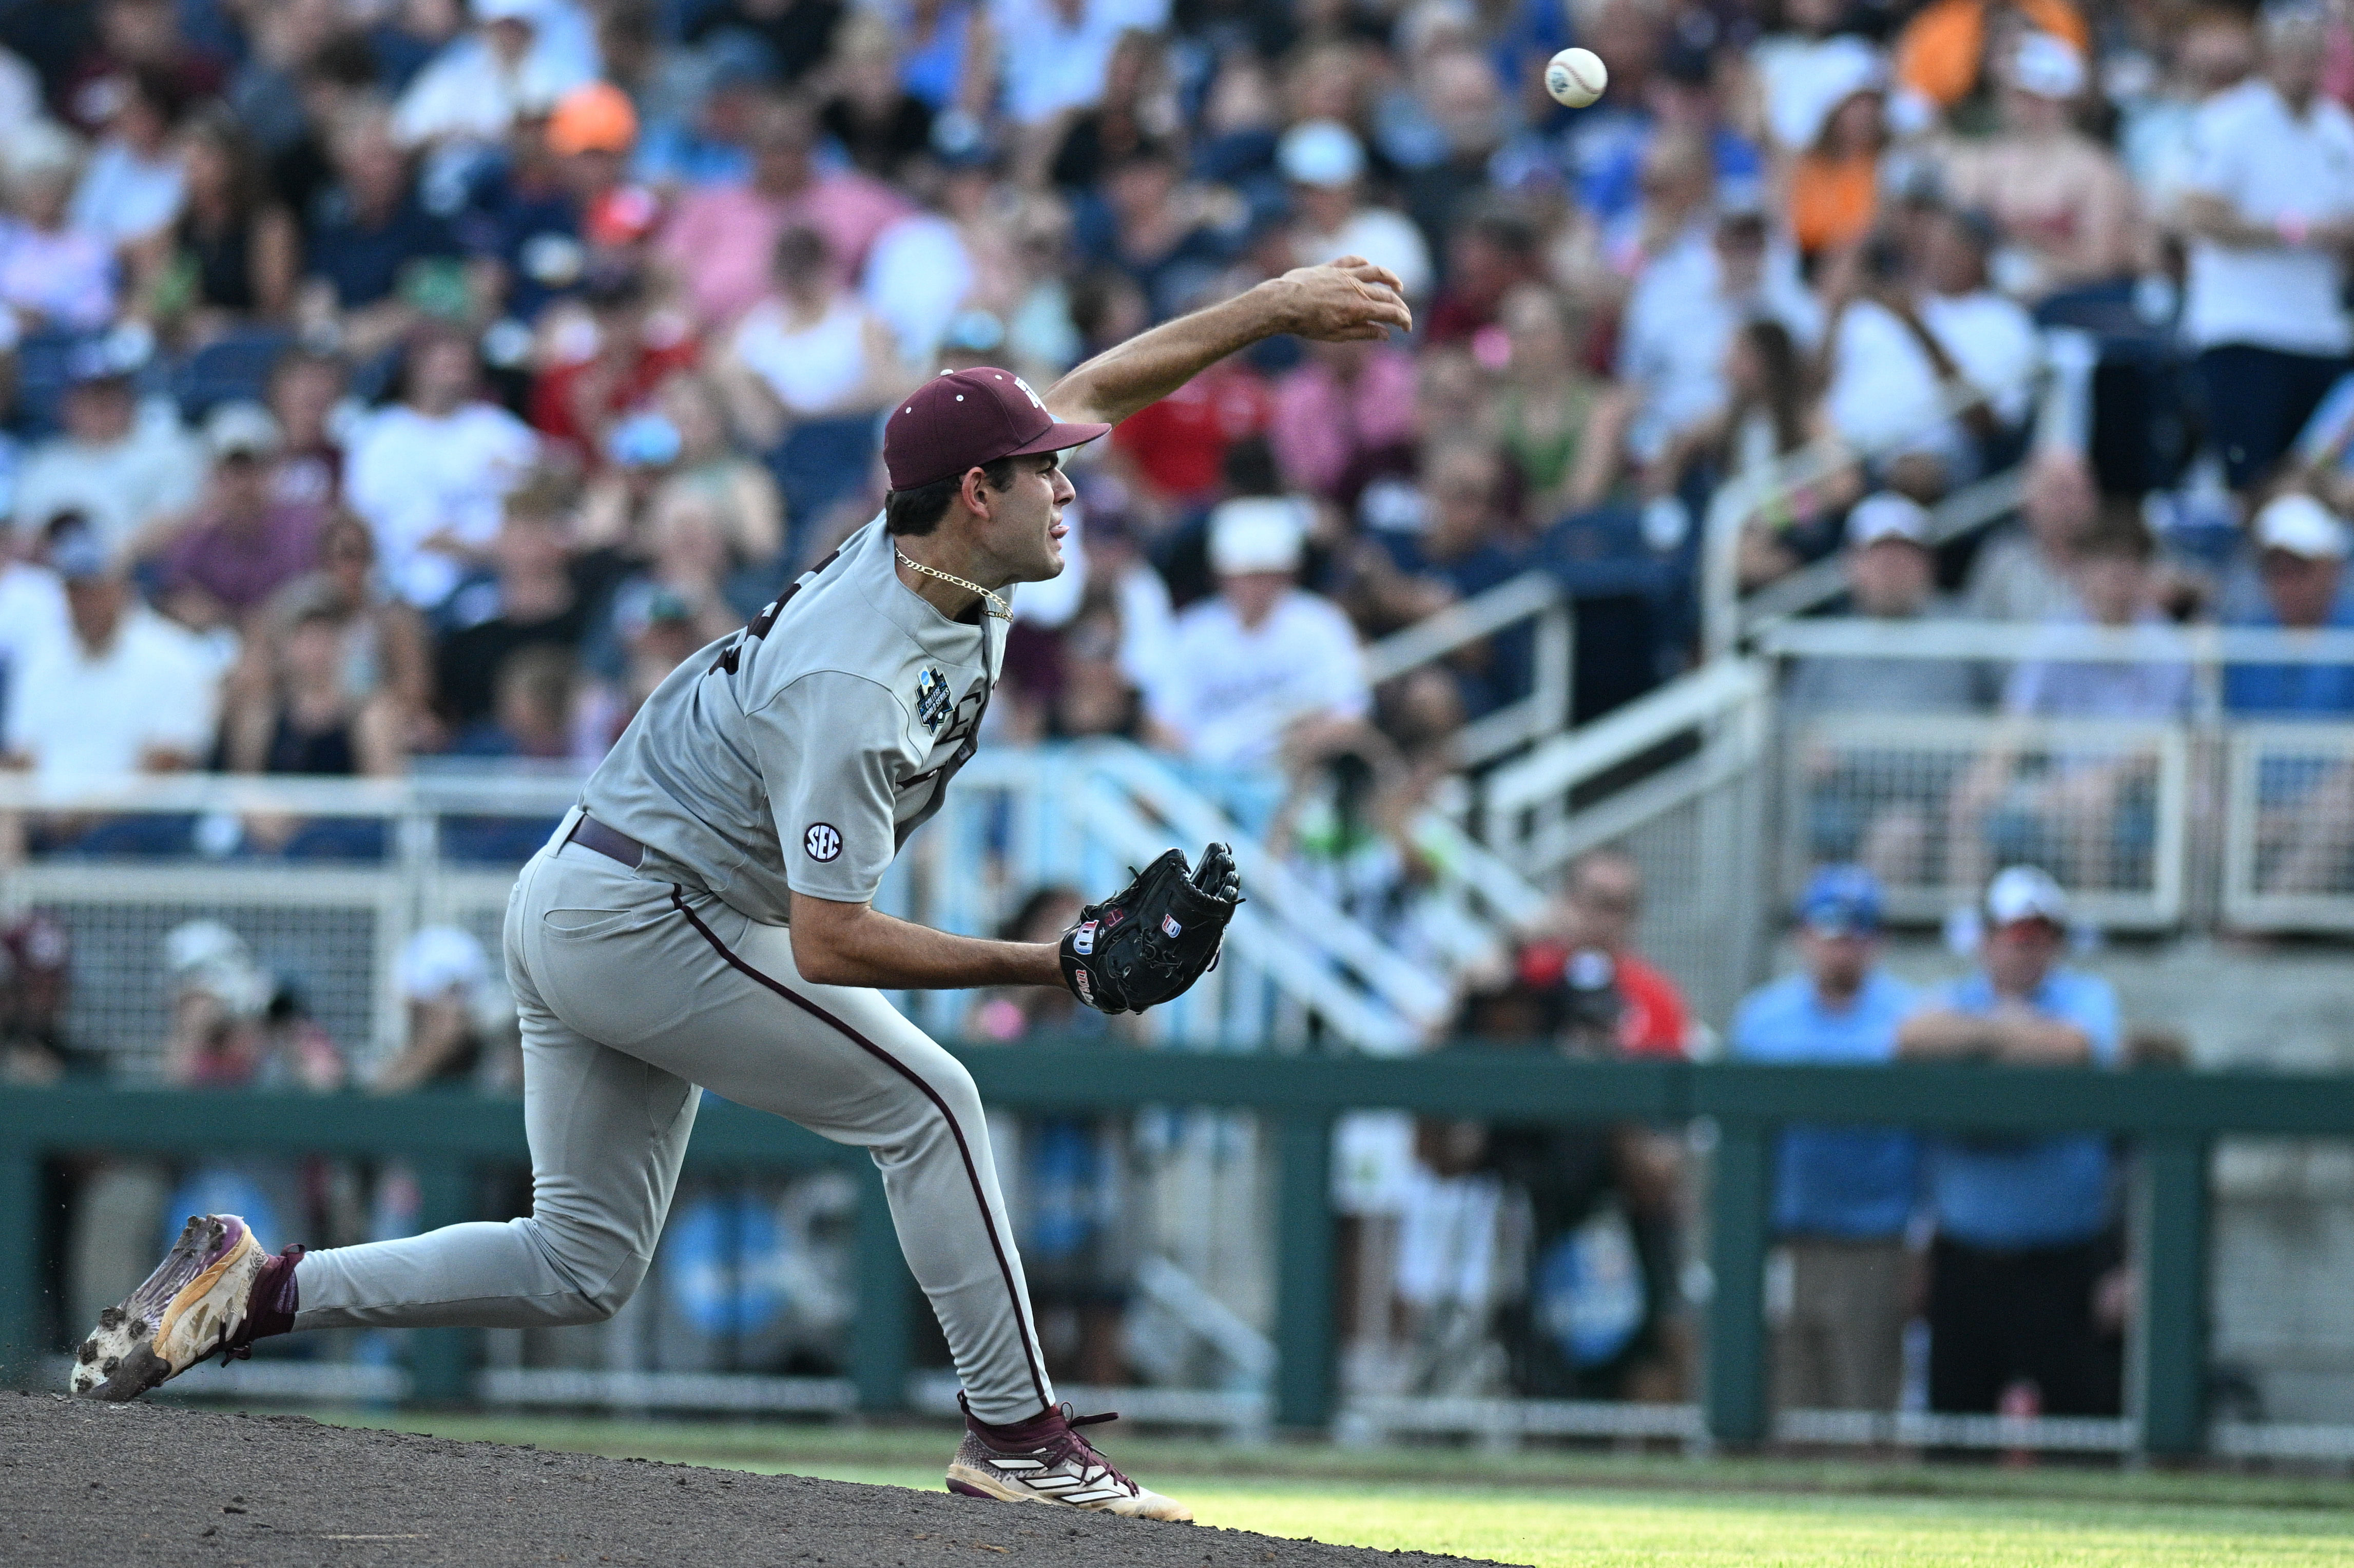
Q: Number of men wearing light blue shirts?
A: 2